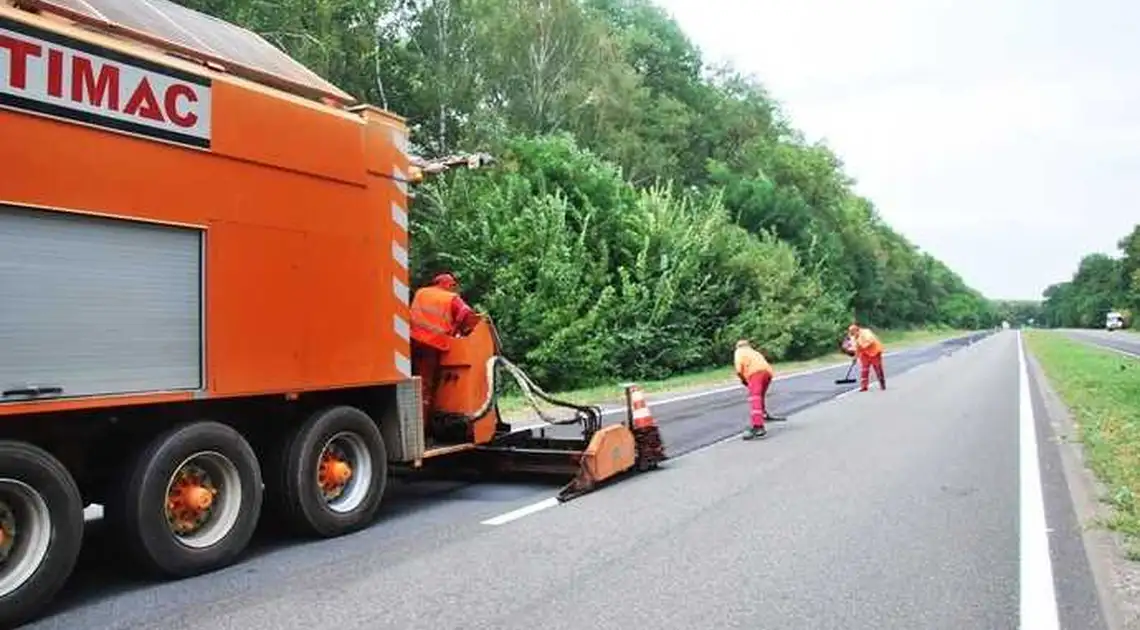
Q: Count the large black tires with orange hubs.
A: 3